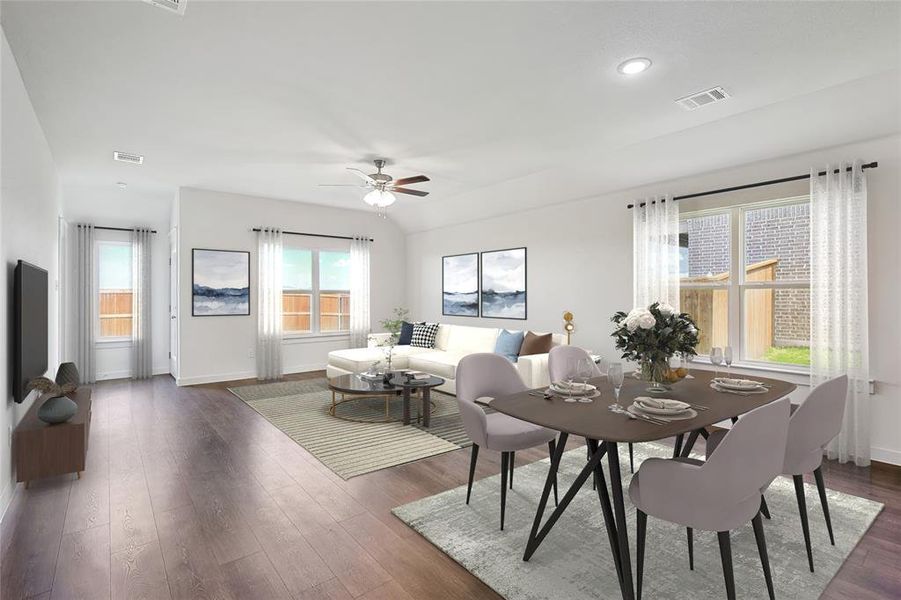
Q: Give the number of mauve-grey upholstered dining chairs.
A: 4